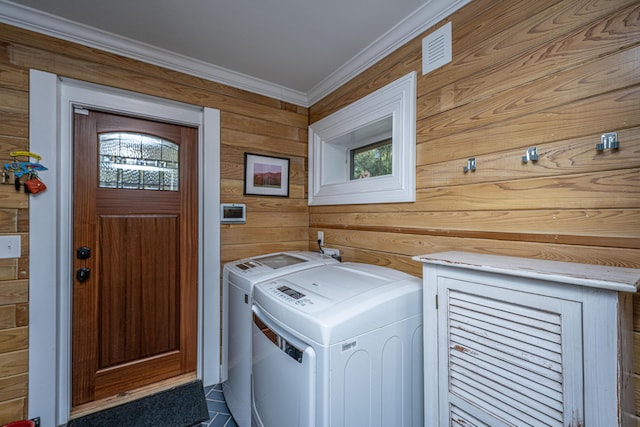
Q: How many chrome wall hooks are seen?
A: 3